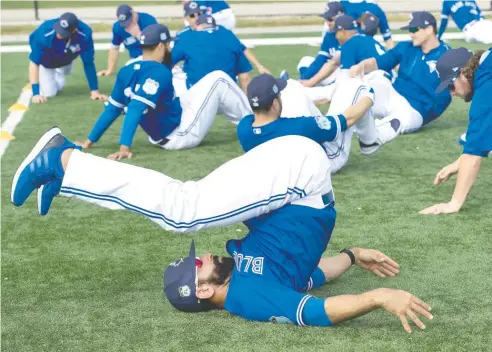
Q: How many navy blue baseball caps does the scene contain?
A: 12